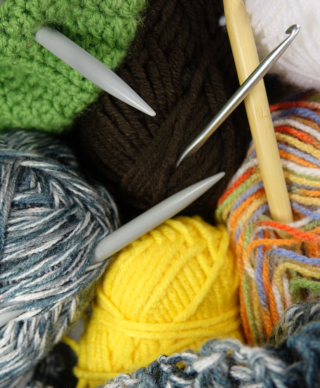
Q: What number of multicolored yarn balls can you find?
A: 2